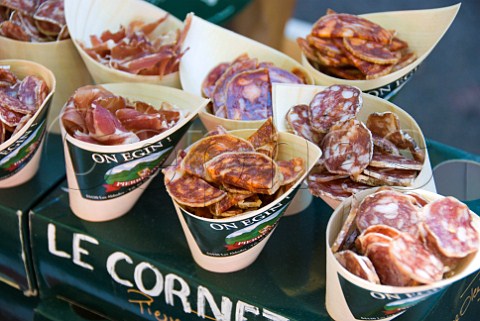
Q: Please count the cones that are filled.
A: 9